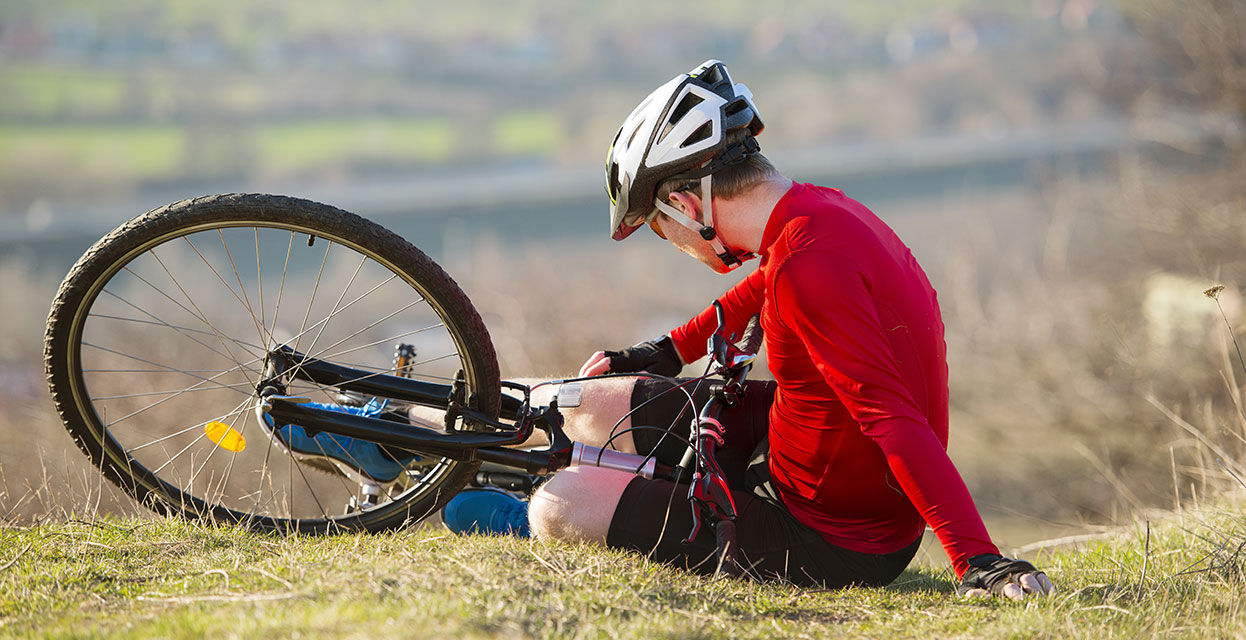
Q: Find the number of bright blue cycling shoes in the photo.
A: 2